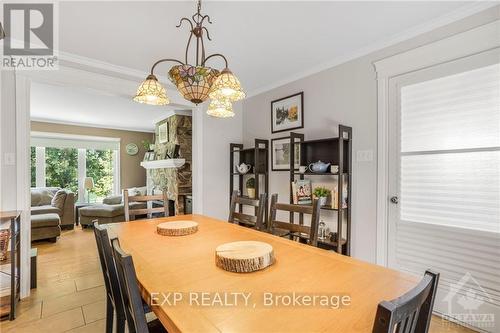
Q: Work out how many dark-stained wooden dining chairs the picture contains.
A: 6